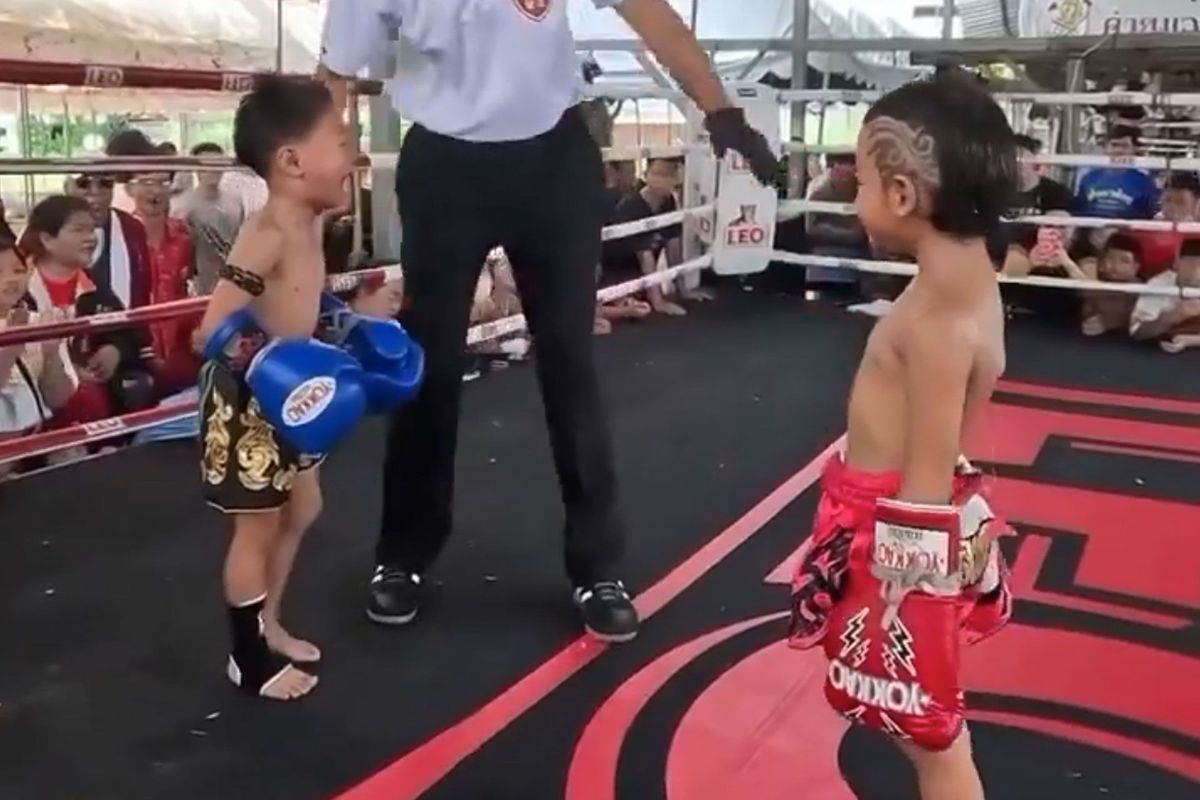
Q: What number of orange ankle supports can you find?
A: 0